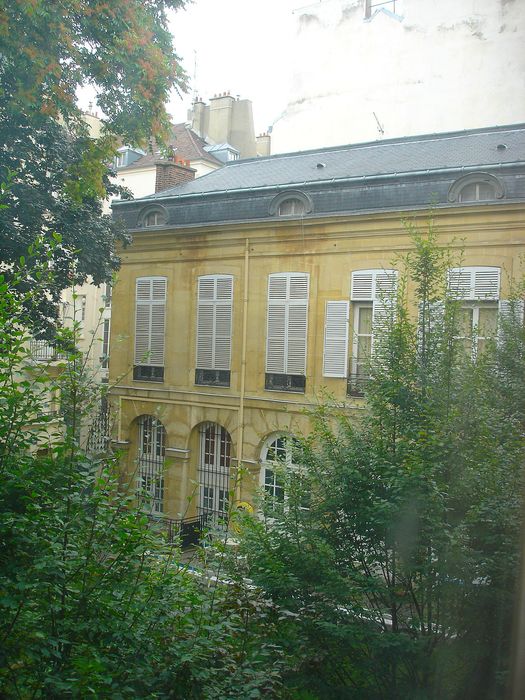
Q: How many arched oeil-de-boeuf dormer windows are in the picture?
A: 3